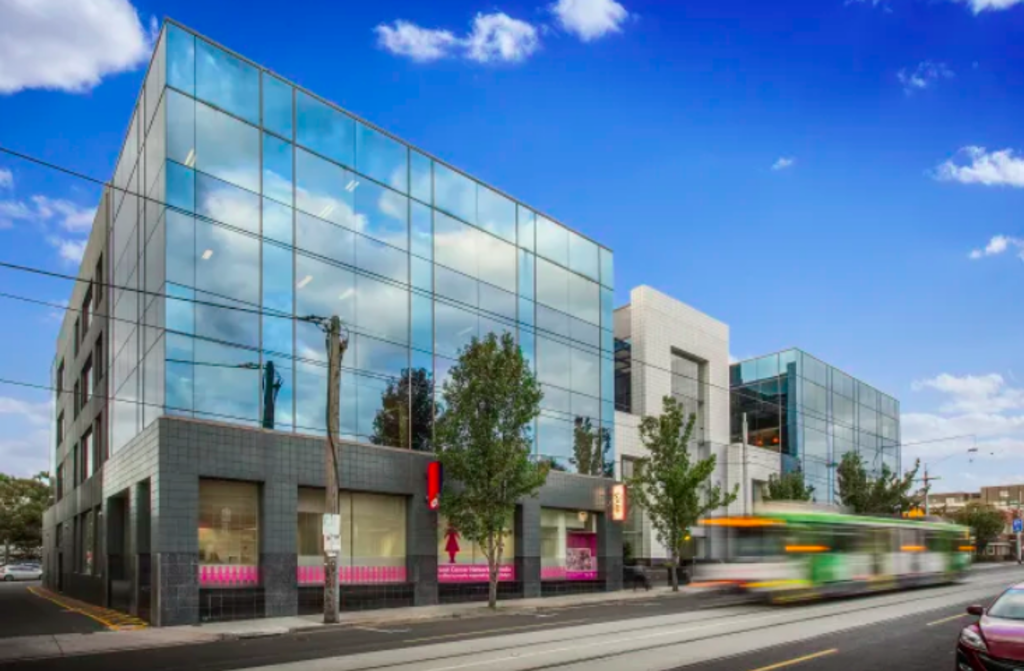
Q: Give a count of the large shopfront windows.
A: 4